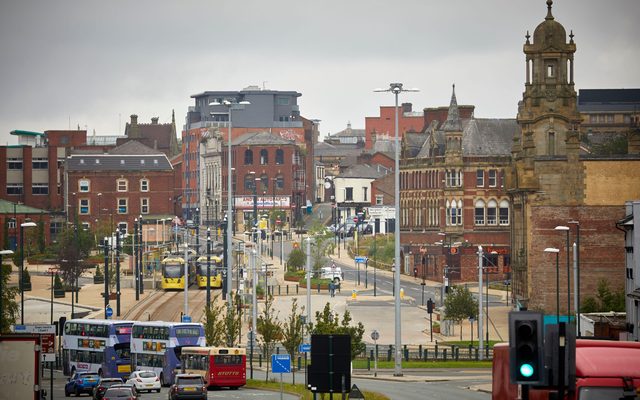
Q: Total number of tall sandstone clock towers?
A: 1